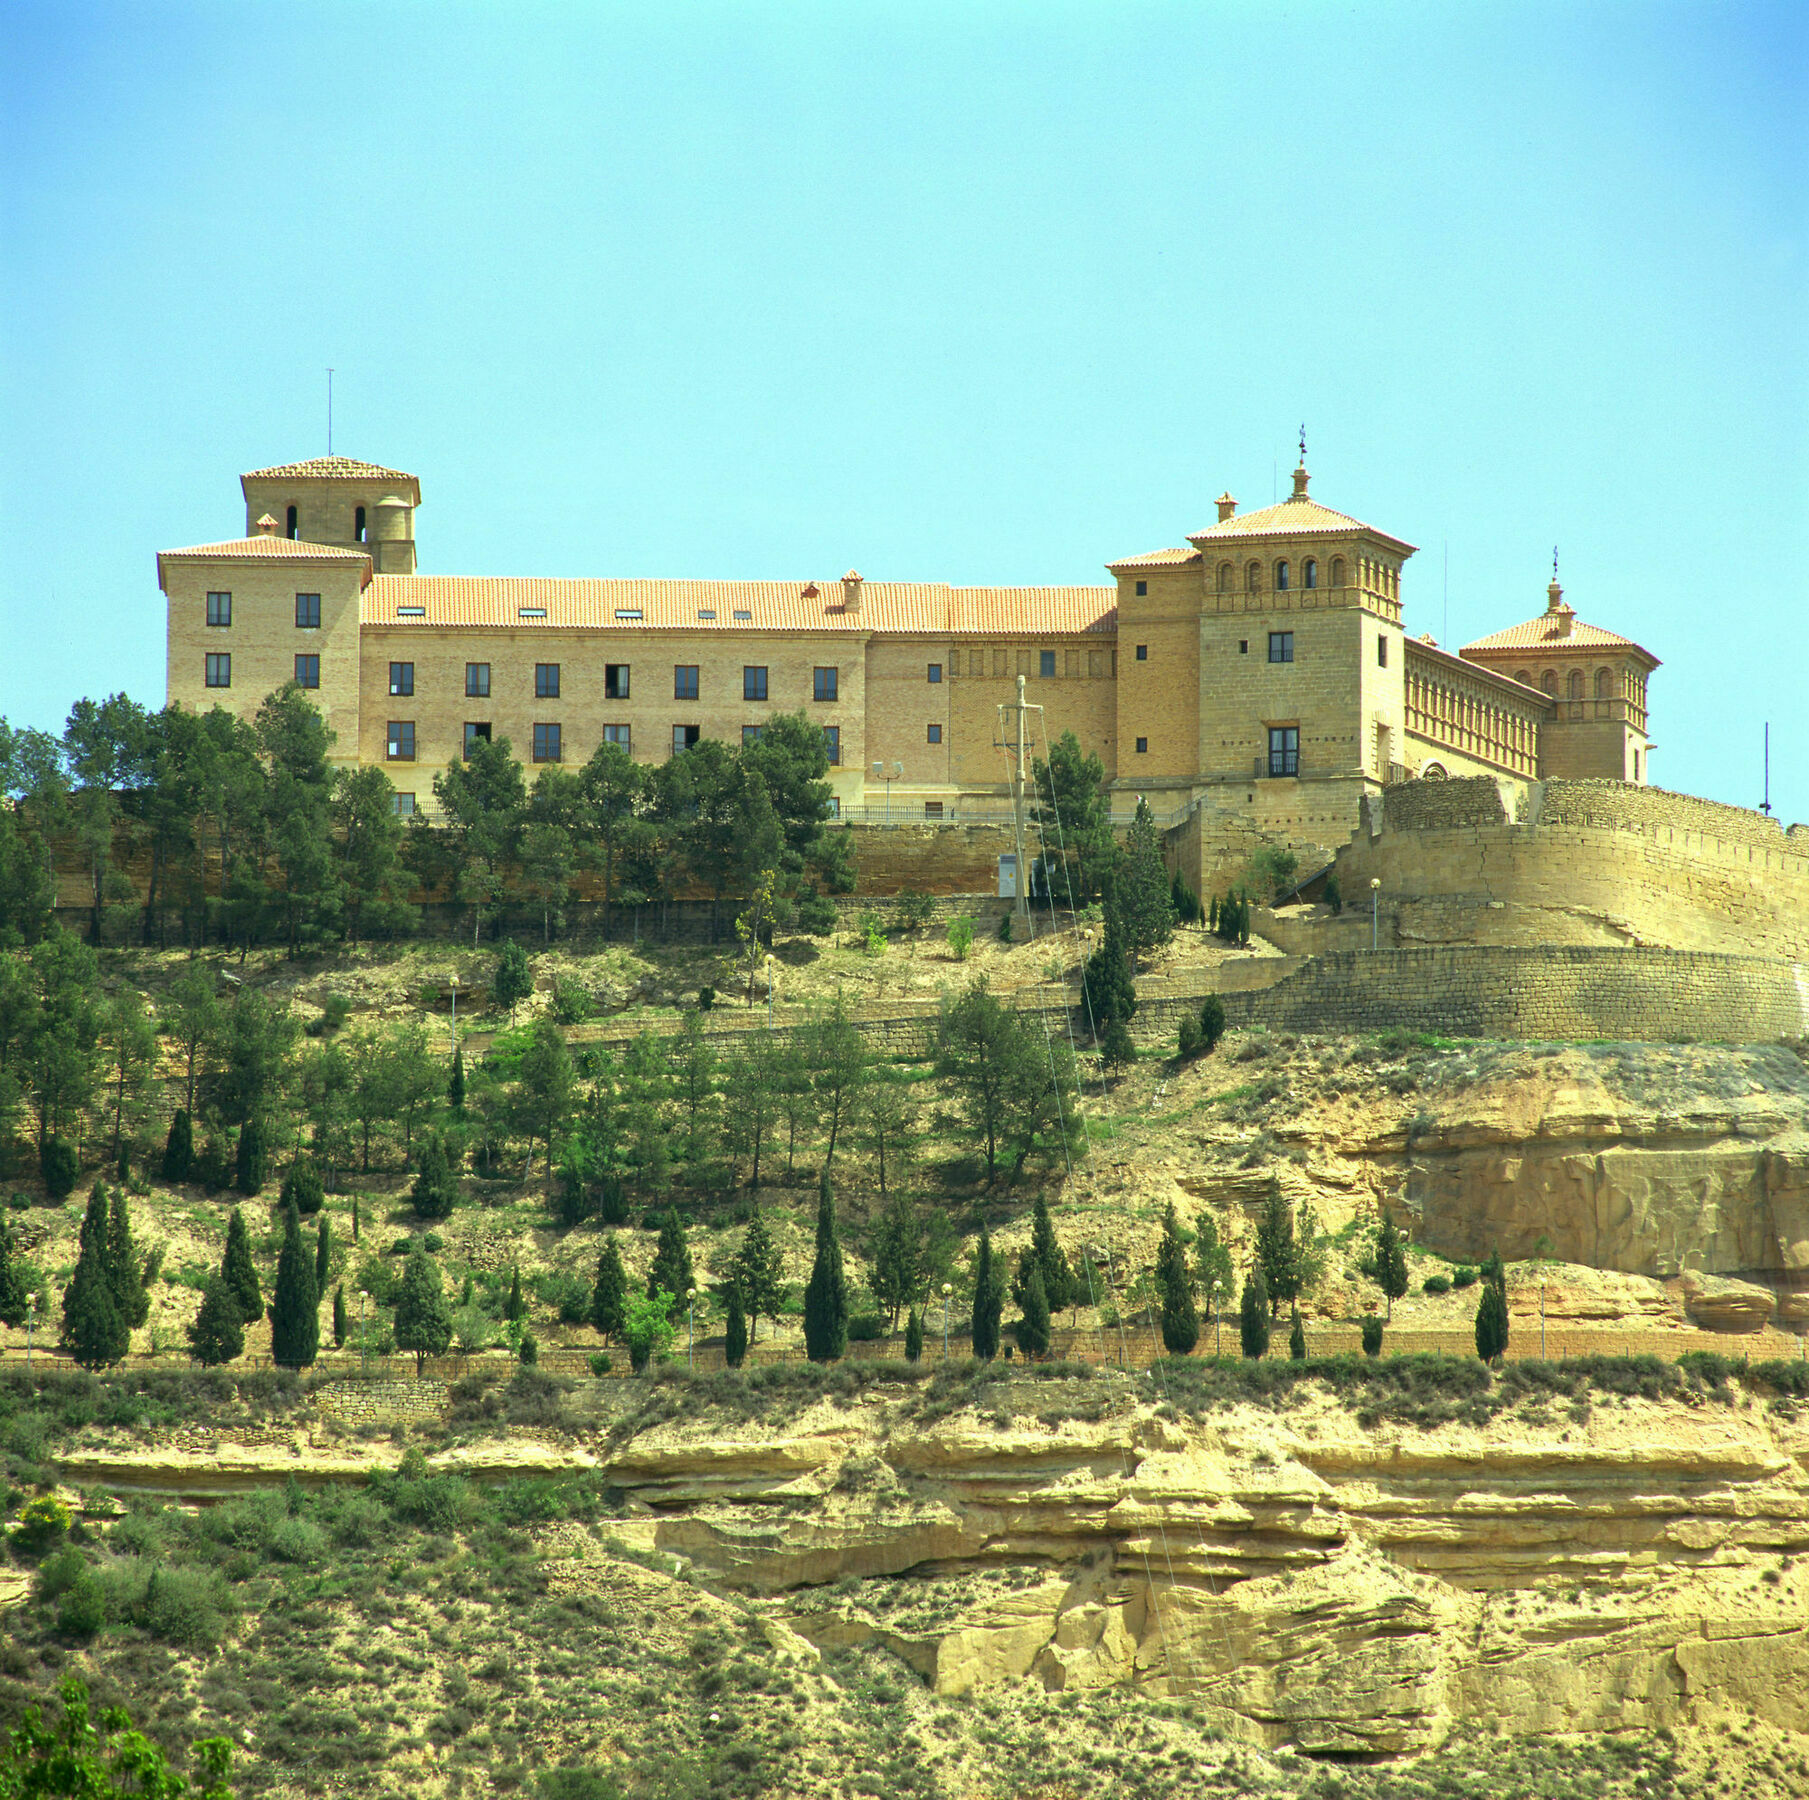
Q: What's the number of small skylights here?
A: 5